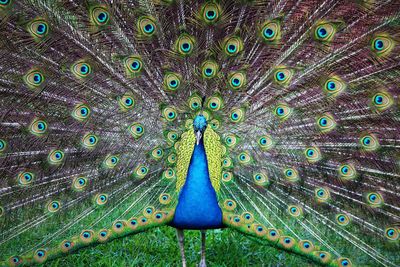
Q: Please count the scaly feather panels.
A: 2